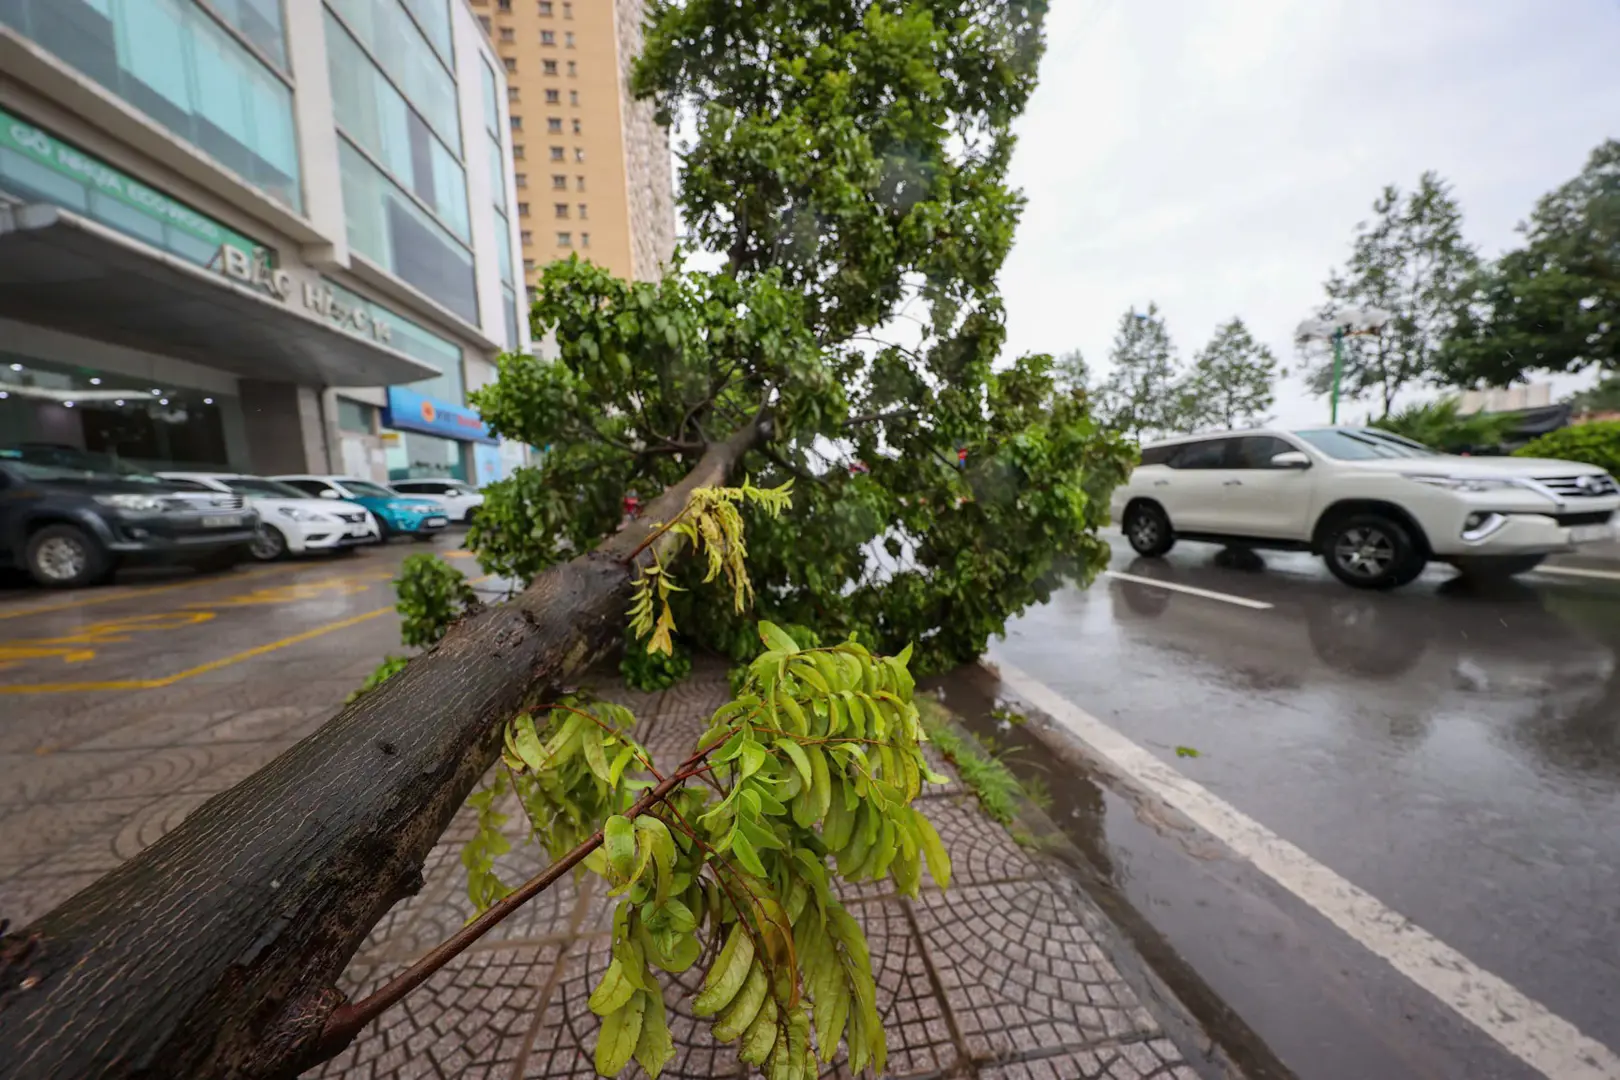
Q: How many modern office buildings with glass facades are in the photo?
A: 1